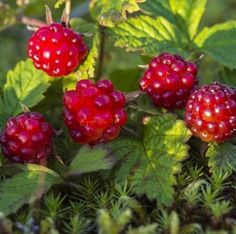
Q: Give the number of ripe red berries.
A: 5